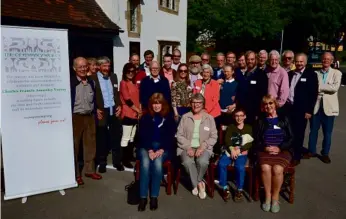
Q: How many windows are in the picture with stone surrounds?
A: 3